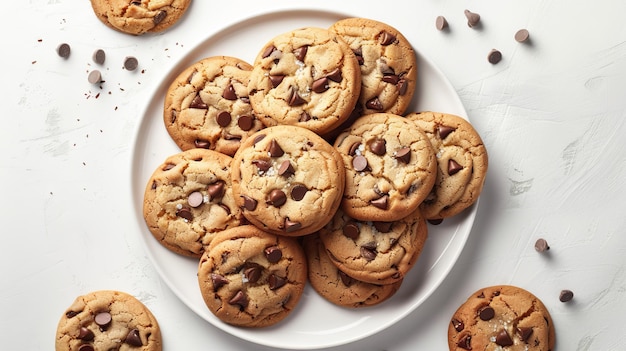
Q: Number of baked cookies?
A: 13